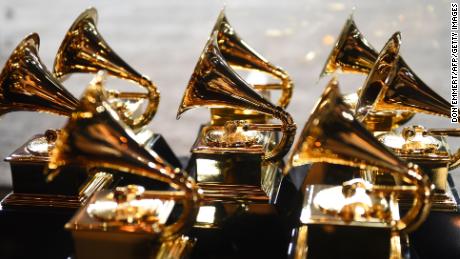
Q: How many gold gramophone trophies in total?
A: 8